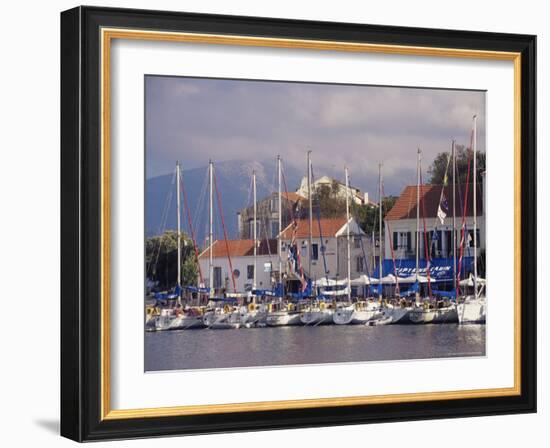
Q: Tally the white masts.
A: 10